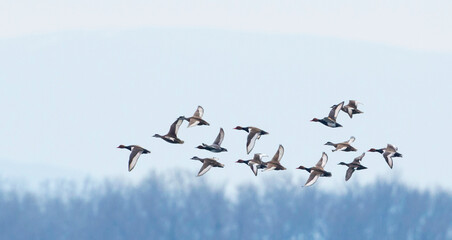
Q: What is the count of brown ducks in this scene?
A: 14